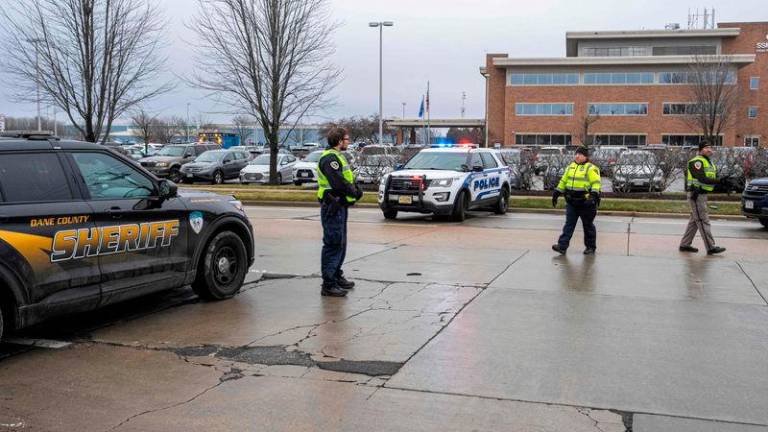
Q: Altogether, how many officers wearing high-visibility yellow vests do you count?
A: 3